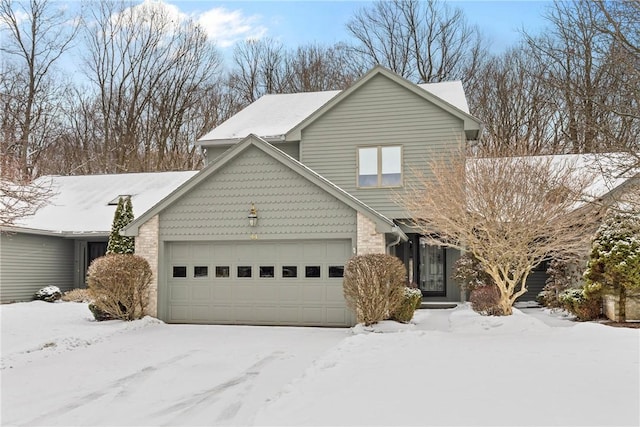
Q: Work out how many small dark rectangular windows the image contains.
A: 8